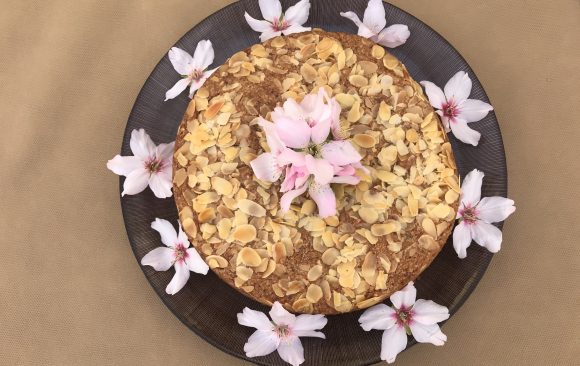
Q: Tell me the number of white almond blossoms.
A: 9